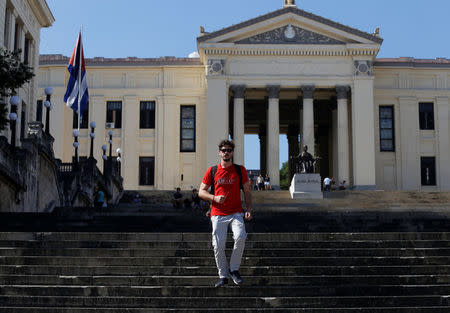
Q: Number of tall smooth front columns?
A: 4